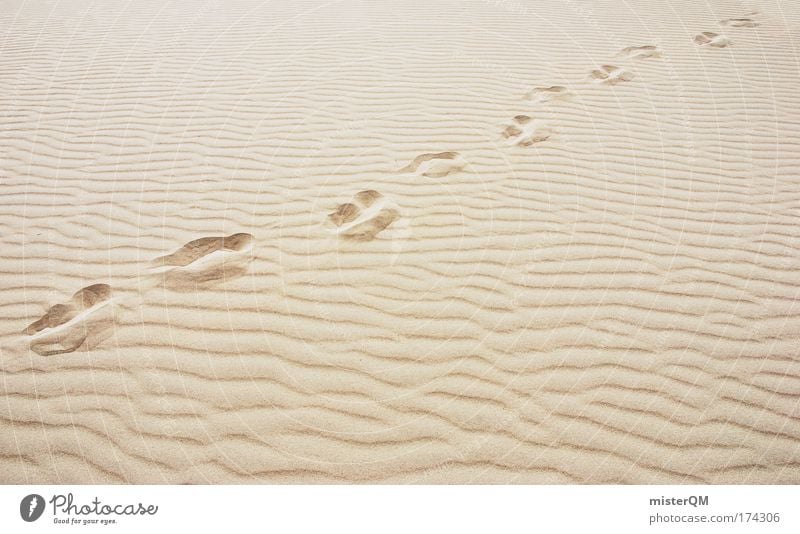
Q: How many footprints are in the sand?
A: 10